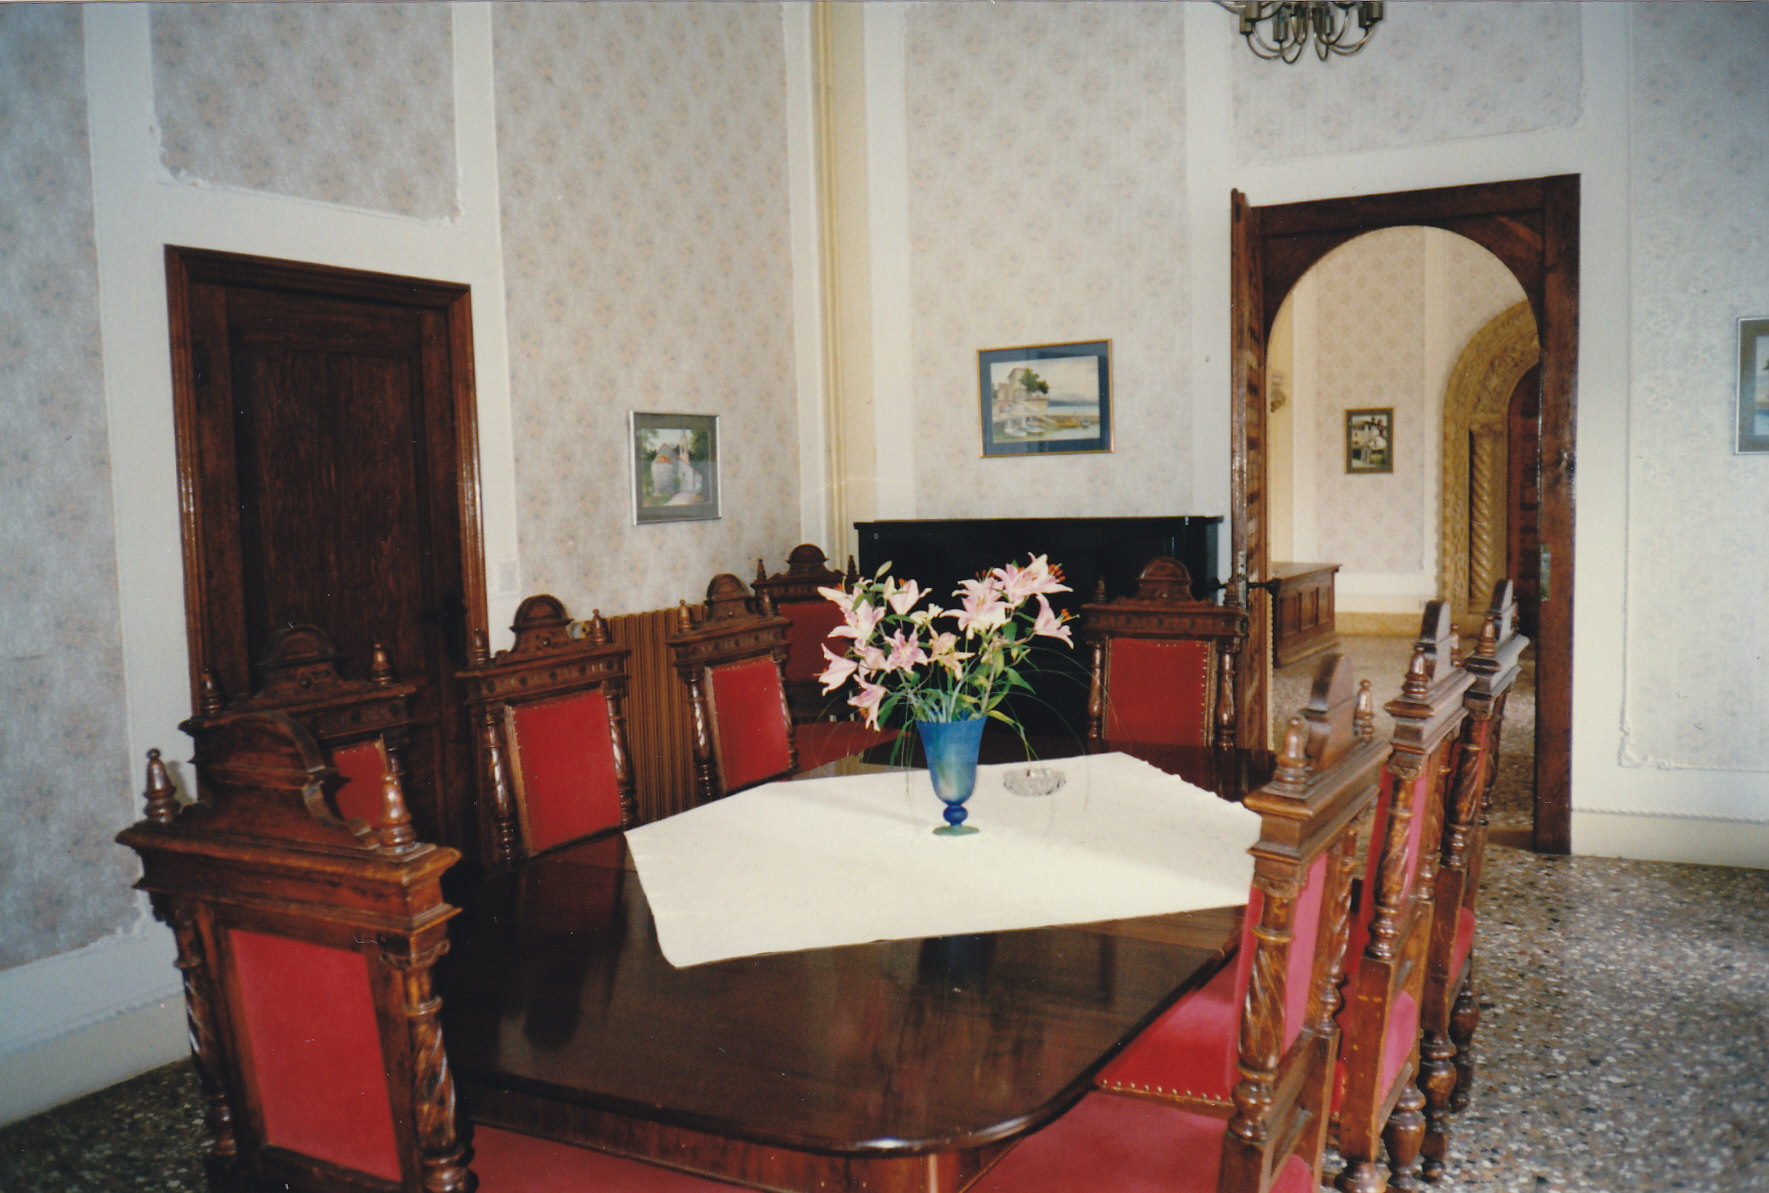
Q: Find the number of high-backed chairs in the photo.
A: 9